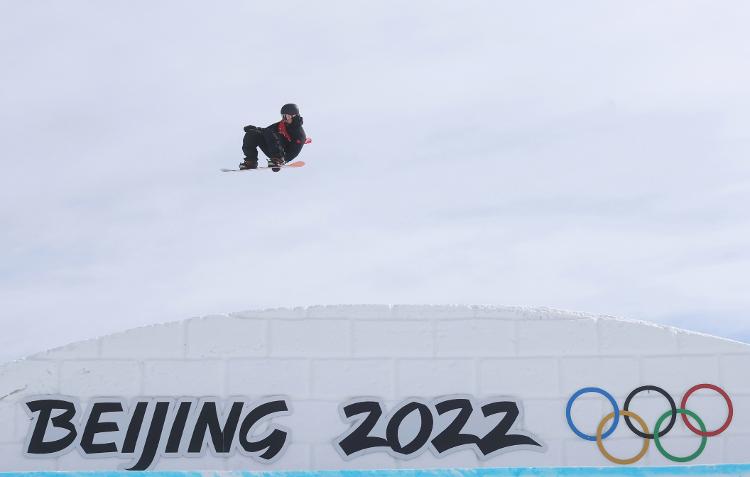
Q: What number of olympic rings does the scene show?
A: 5